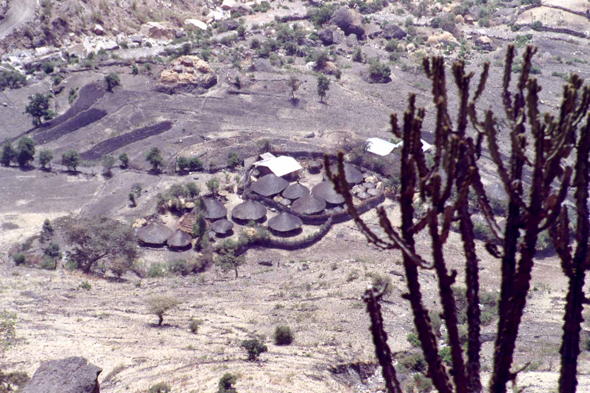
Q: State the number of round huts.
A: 11